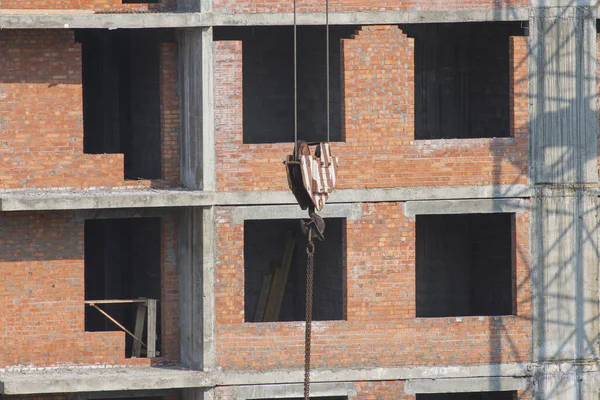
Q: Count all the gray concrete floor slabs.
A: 3